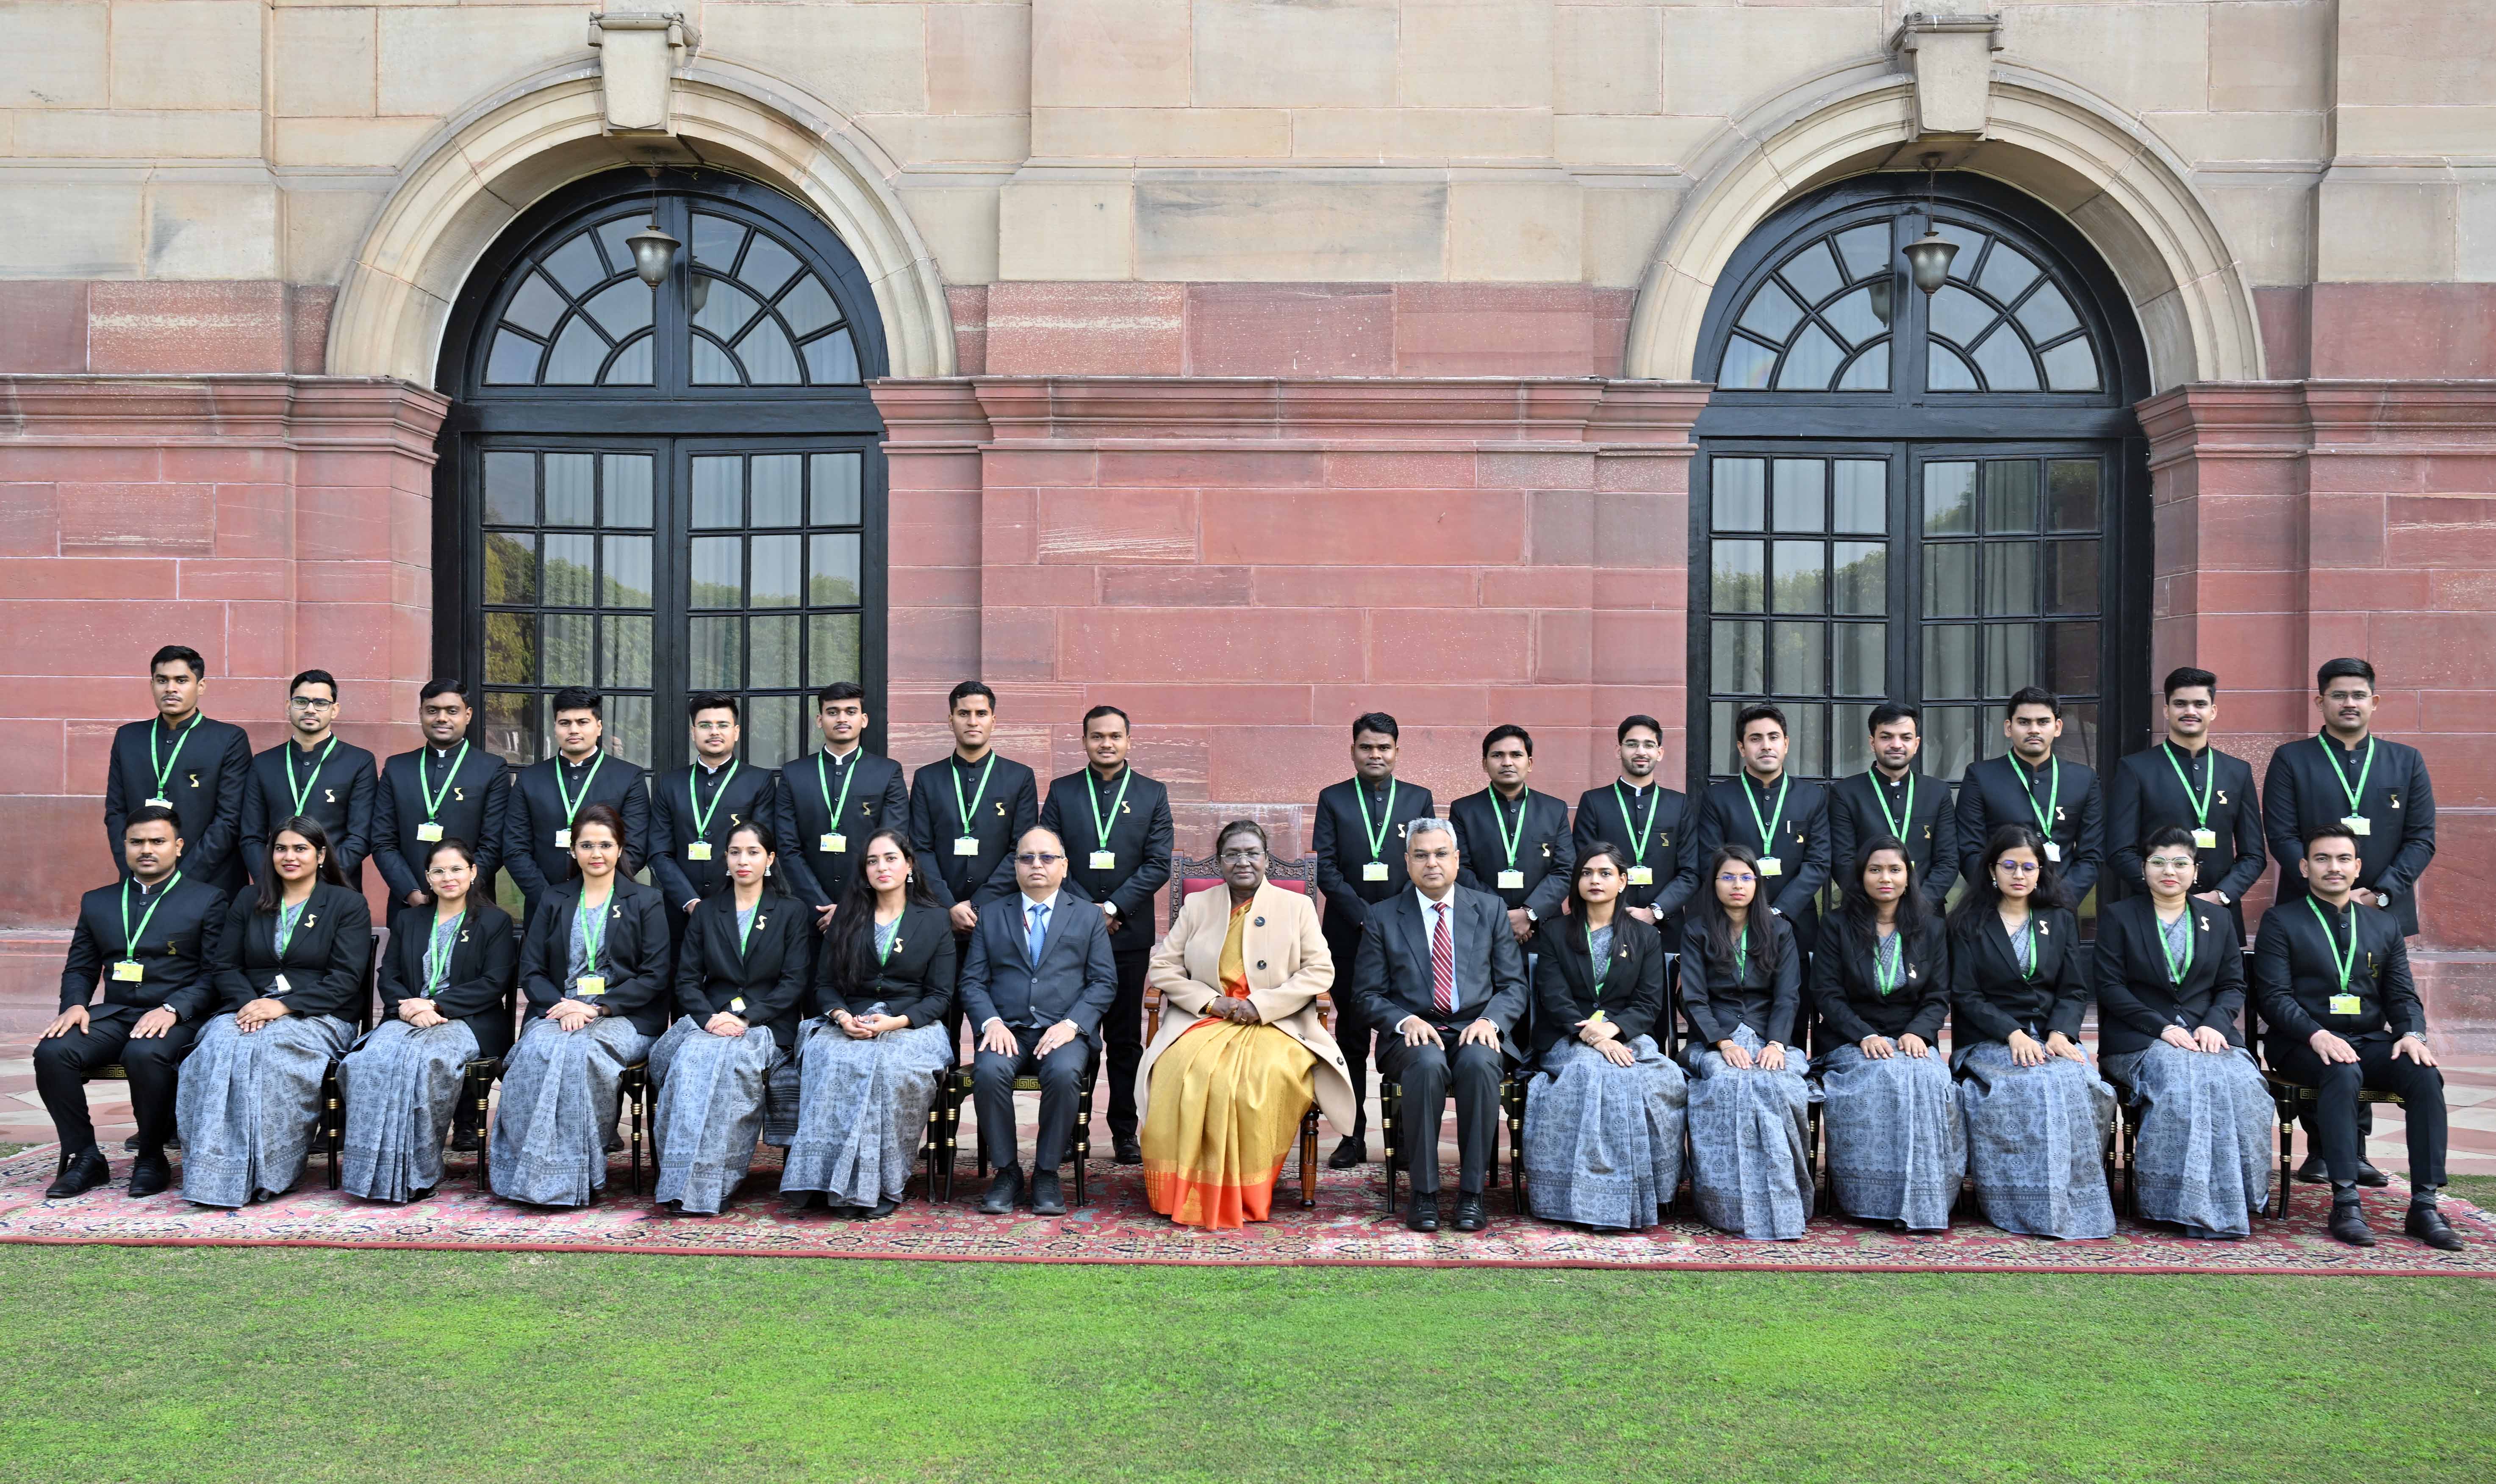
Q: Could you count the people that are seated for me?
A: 15